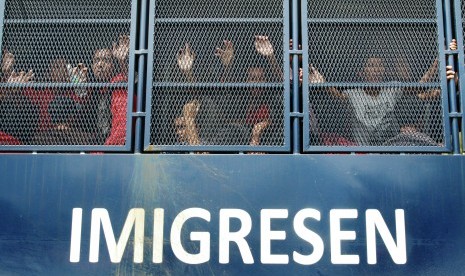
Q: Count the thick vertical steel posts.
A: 3